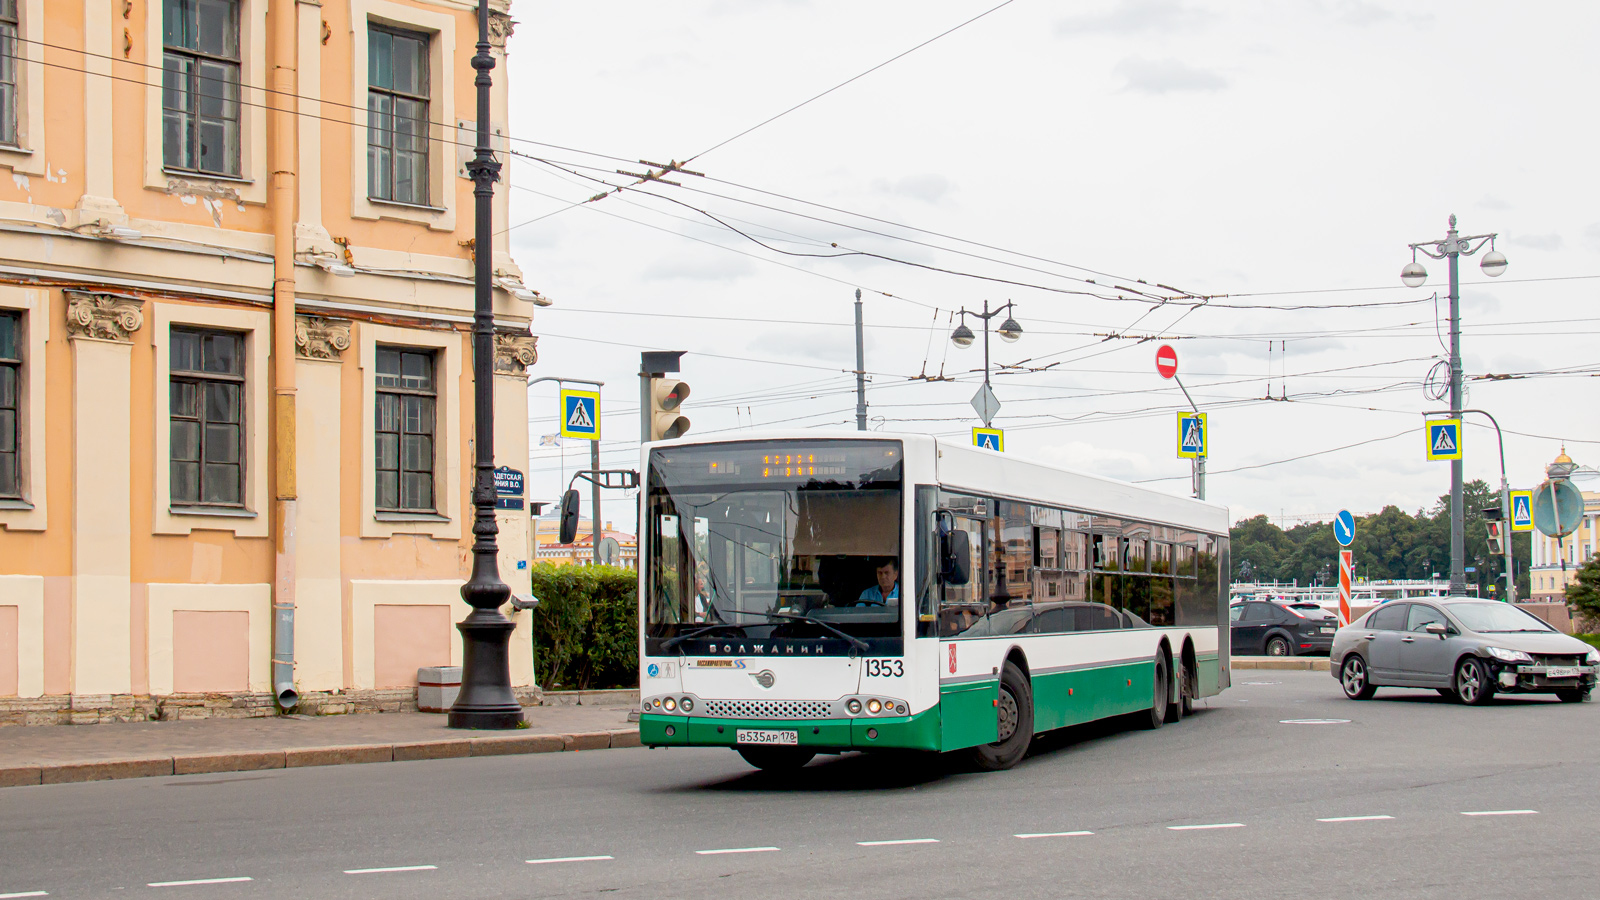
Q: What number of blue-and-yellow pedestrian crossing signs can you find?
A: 5